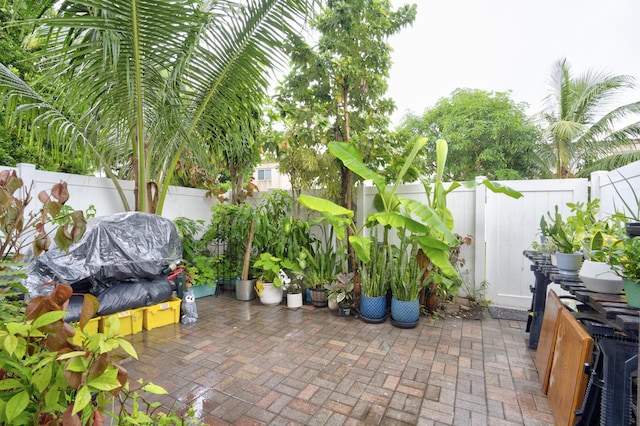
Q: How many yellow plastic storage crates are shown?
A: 3